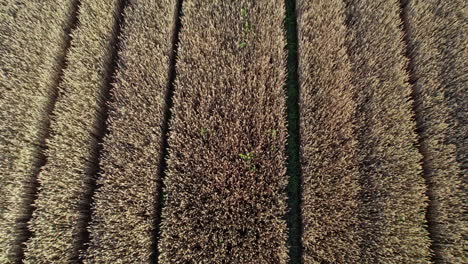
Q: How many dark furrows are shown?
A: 5